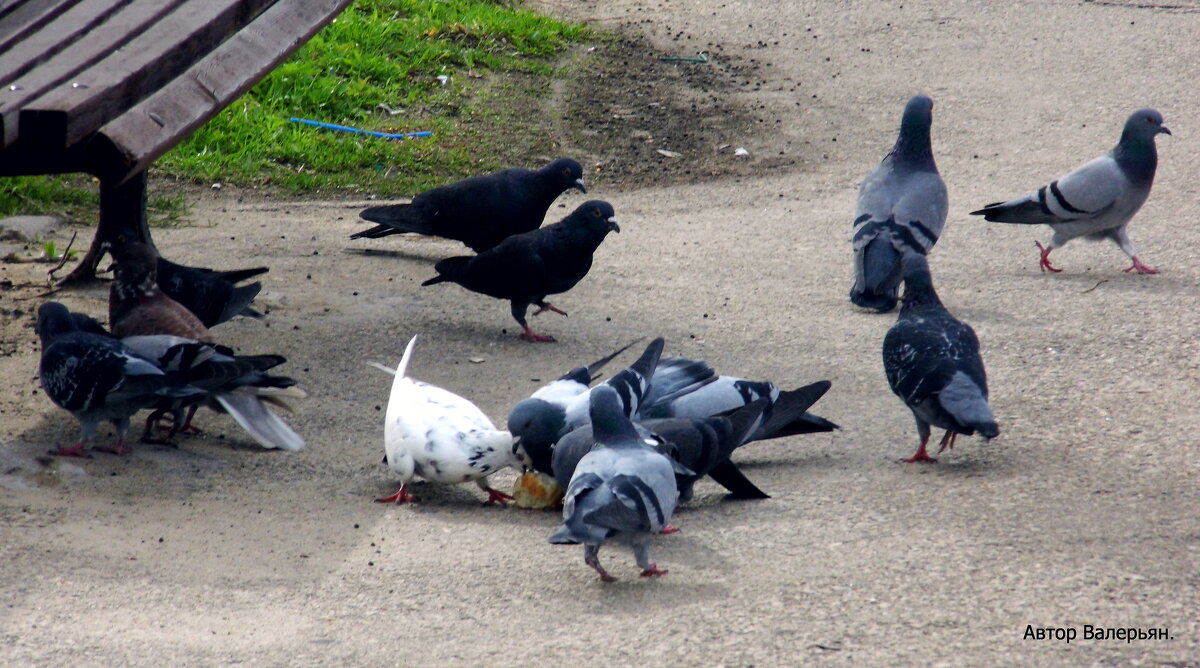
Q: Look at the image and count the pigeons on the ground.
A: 14